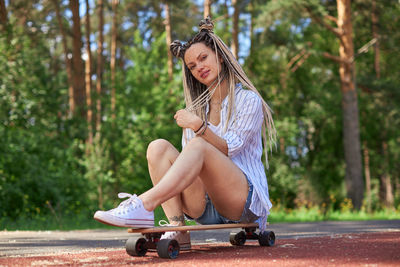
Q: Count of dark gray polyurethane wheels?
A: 4